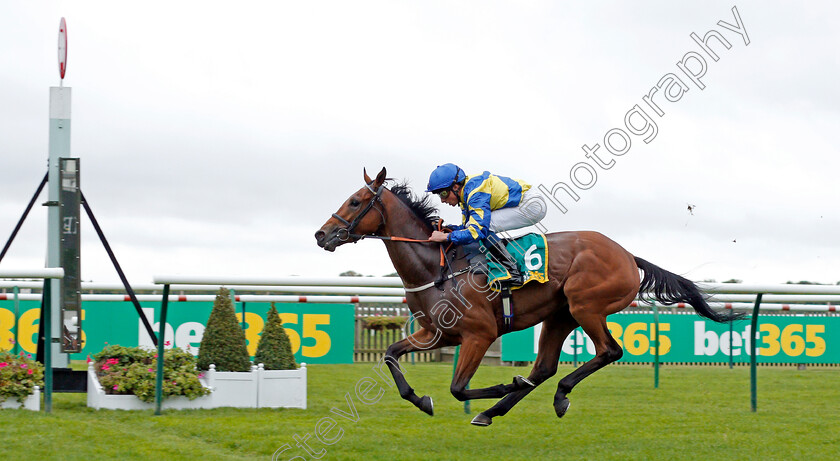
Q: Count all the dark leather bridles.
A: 1